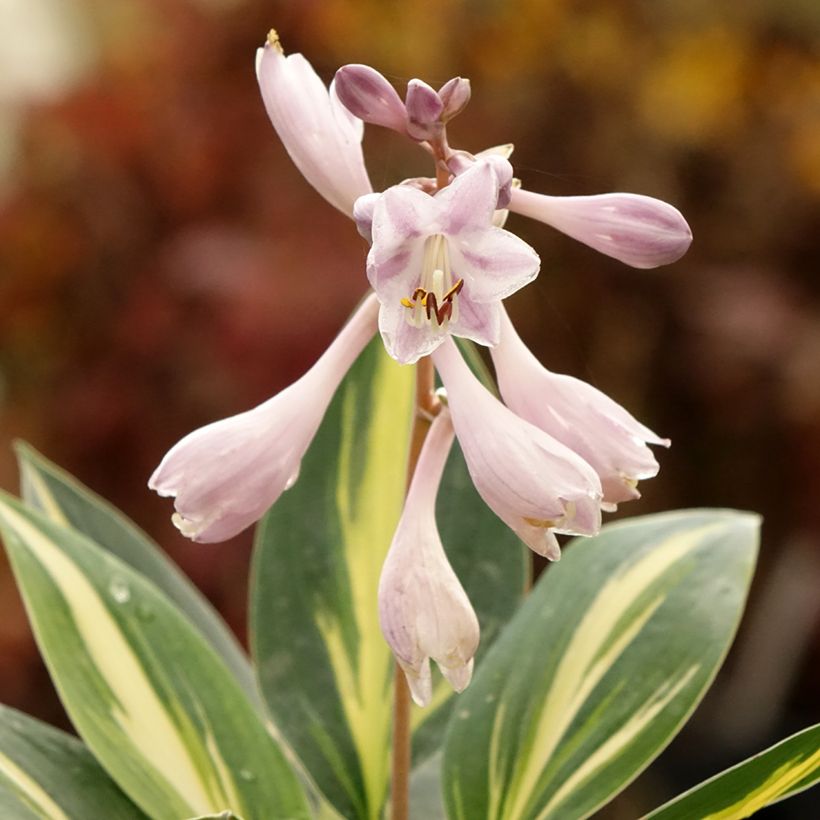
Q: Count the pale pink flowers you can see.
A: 7